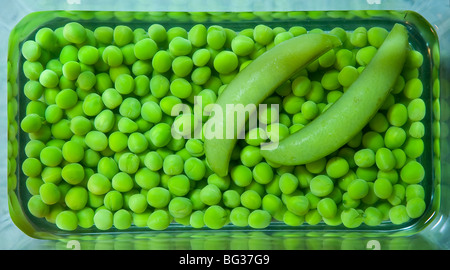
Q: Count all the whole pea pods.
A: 2